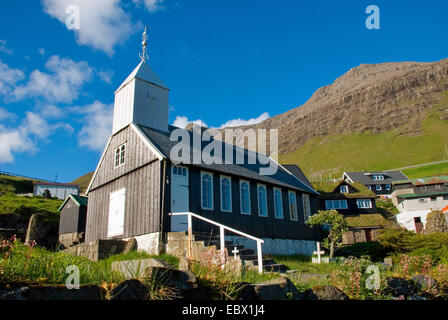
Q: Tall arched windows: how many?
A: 7